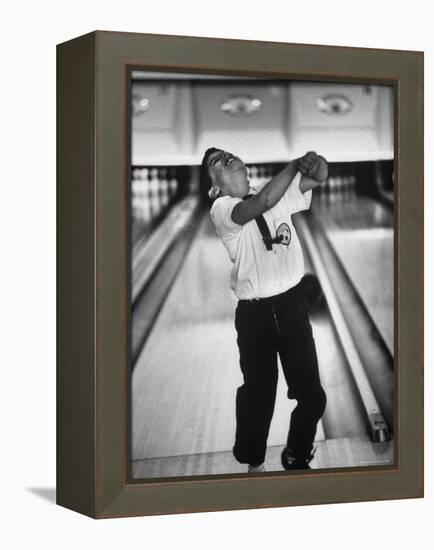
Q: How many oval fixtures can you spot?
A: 3